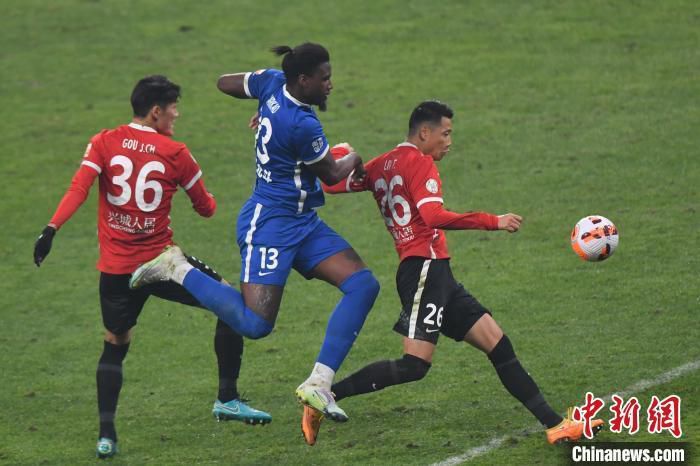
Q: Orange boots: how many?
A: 2